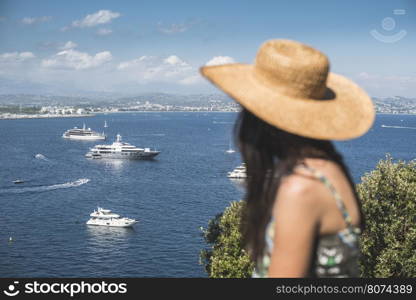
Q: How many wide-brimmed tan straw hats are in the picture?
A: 1